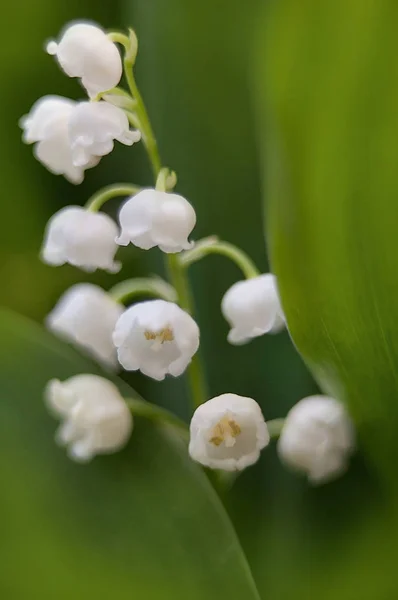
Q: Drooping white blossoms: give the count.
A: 11